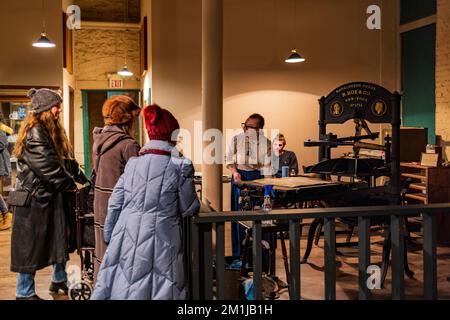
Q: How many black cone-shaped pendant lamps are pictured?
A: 3